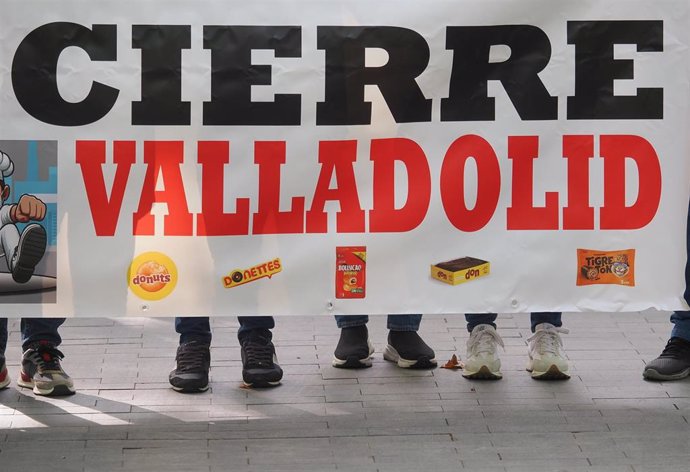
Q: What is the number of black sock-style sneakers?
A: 2